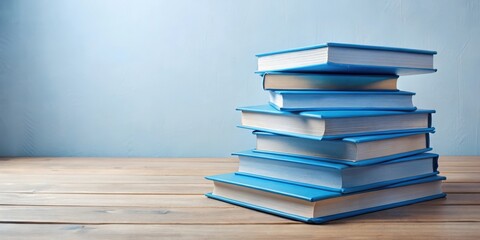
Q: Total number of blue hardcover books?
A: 7